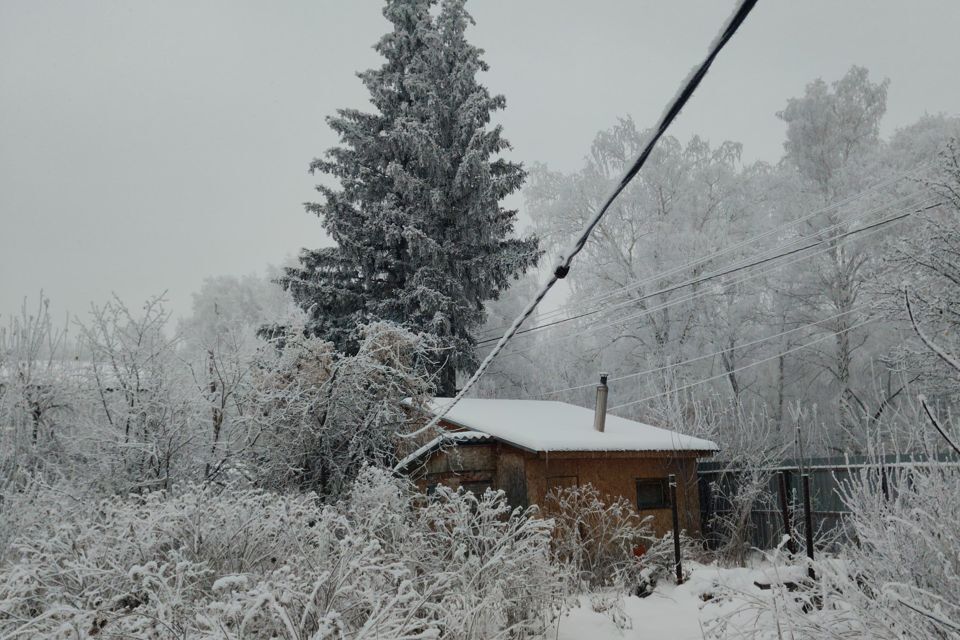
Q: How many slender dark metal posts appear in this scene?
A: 3